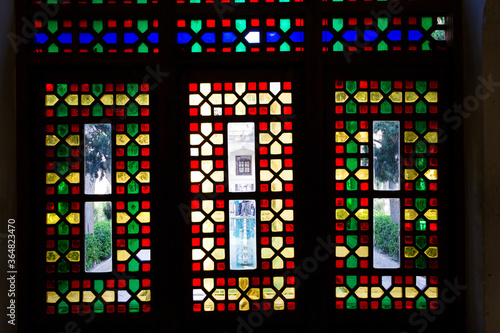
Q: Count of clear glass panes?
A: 6